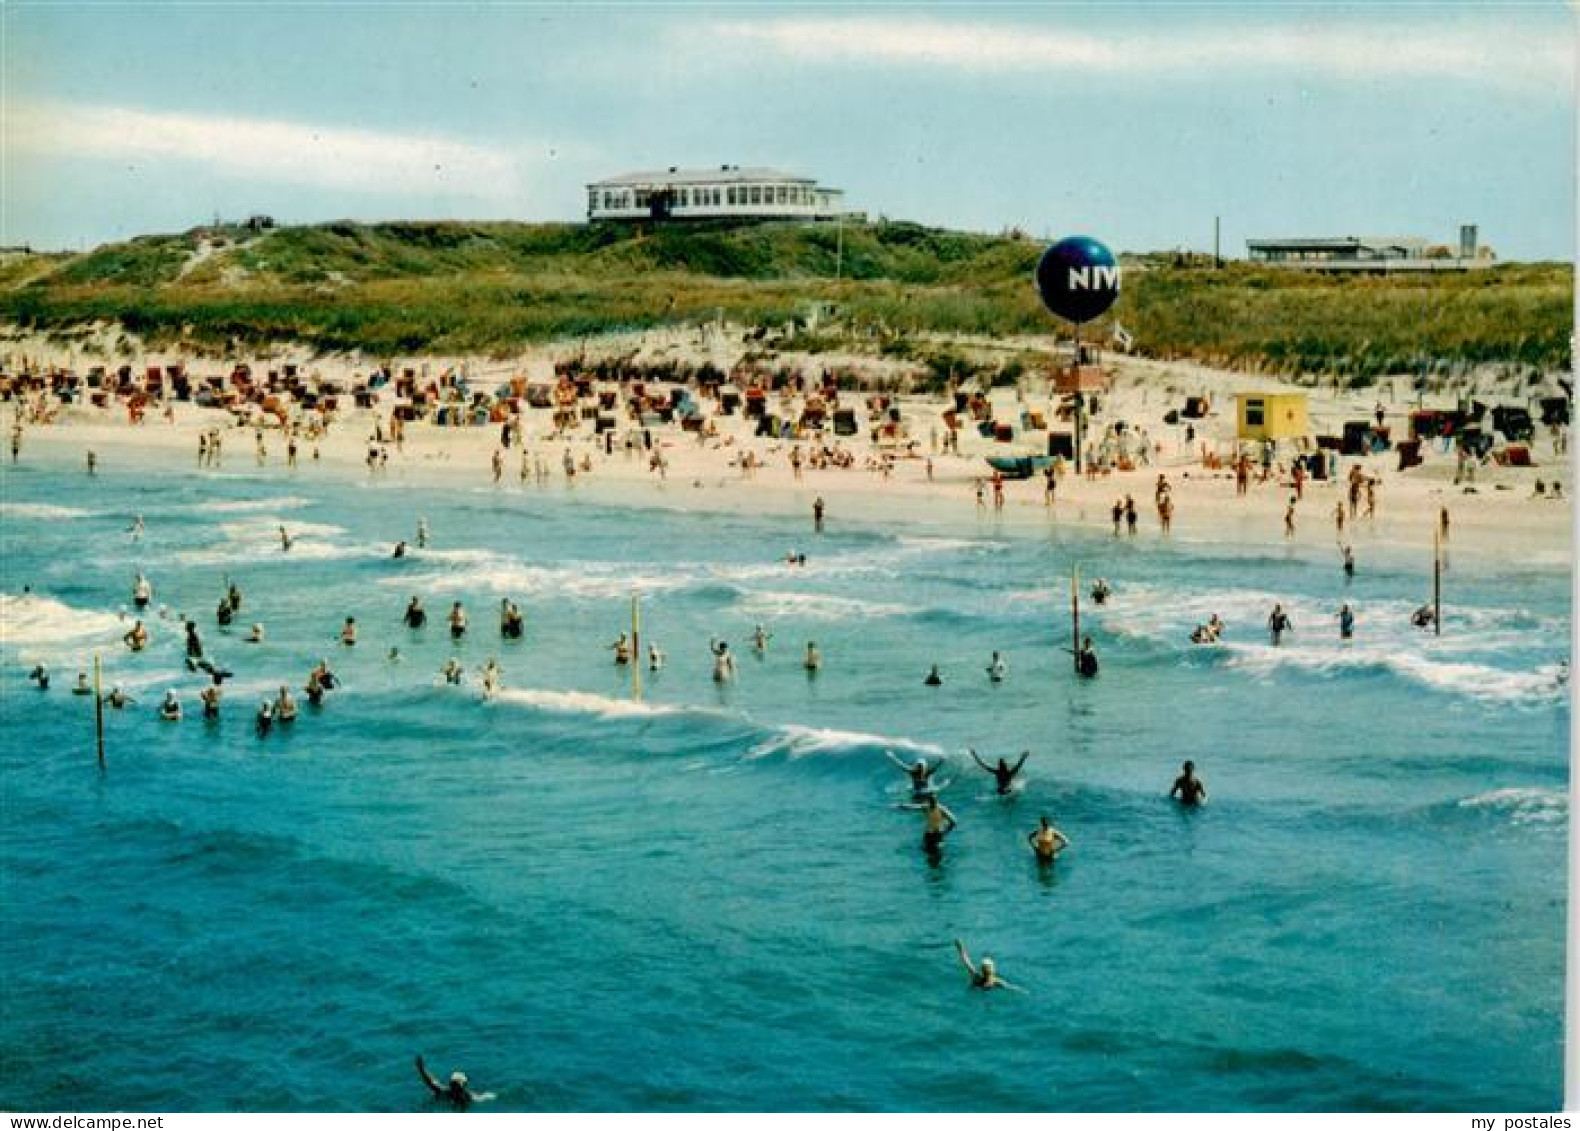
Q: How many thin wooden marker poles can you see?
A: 4